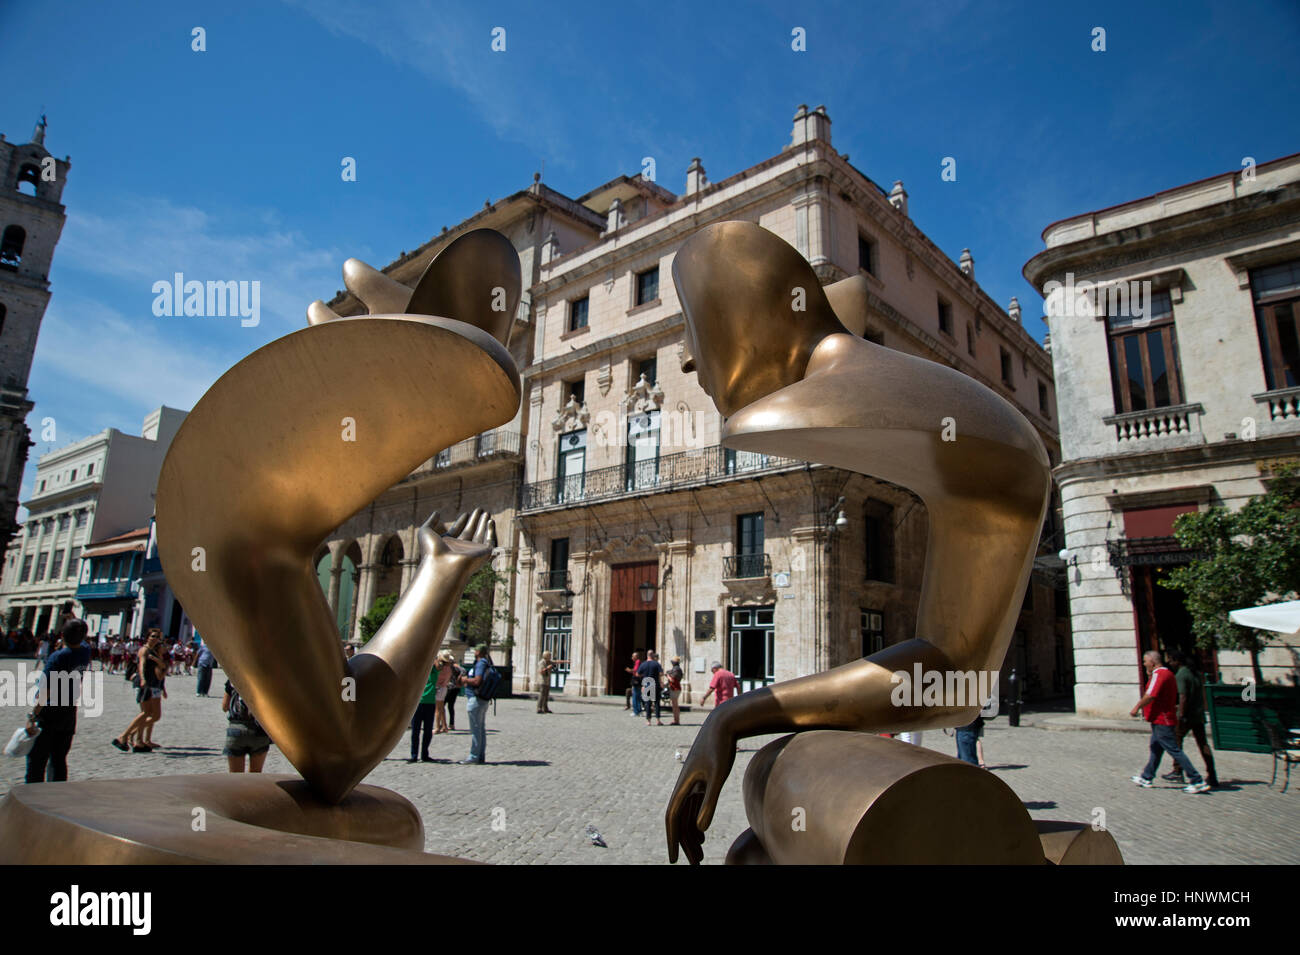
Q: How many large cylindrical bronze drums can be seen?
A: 2